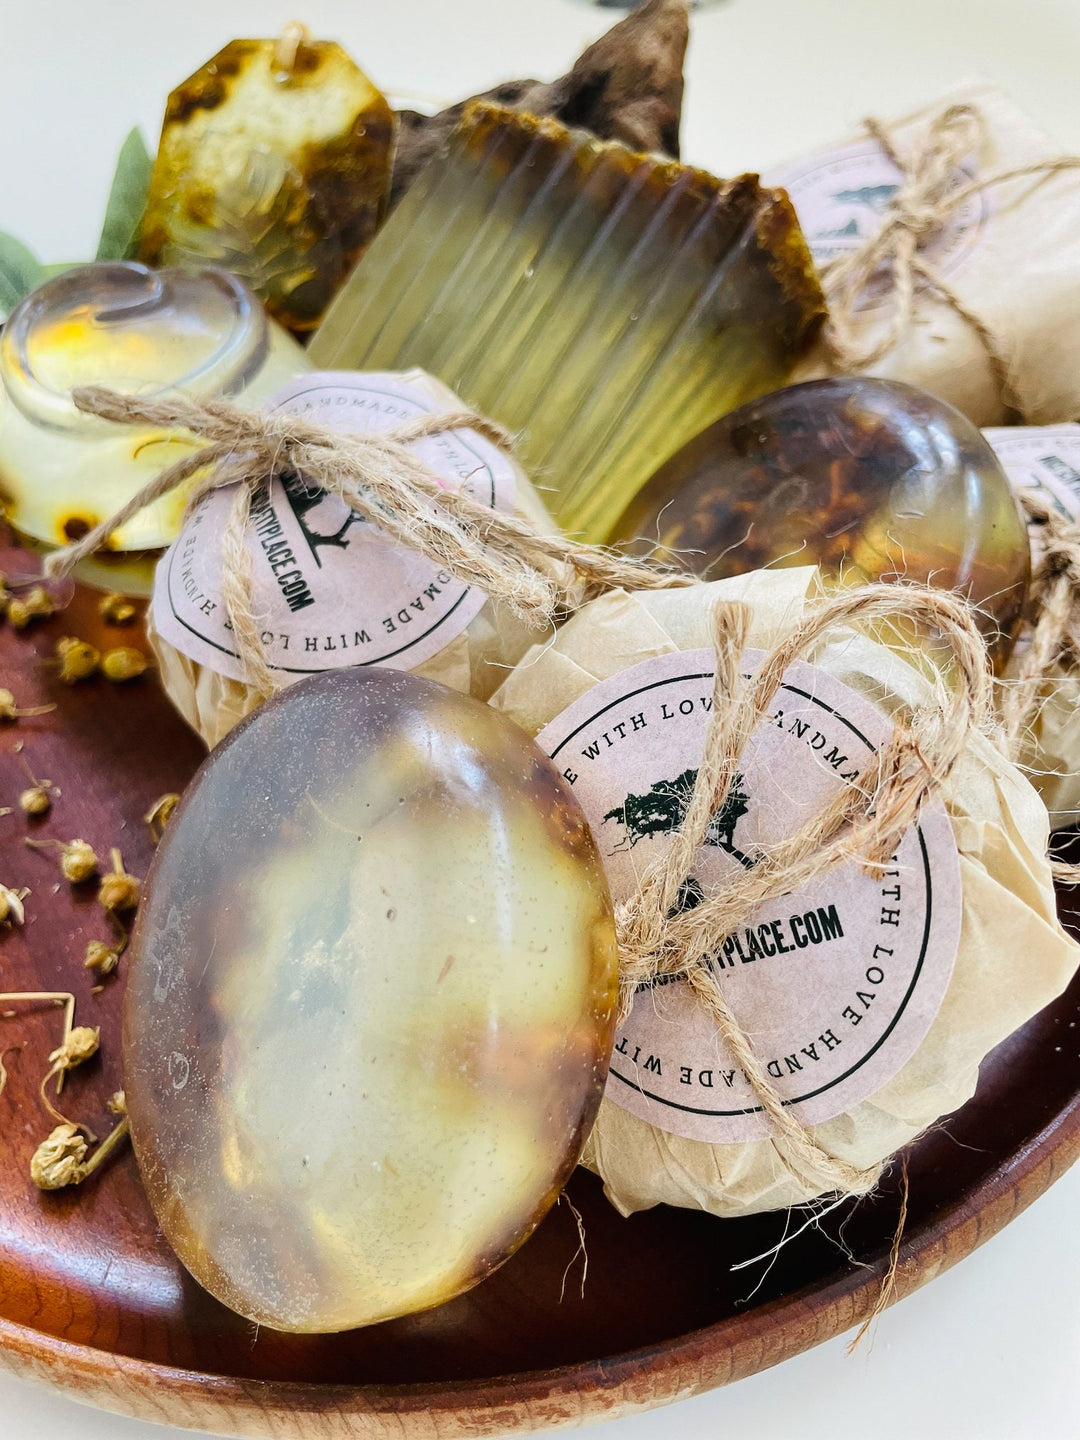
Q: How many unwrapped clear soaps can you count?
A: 5